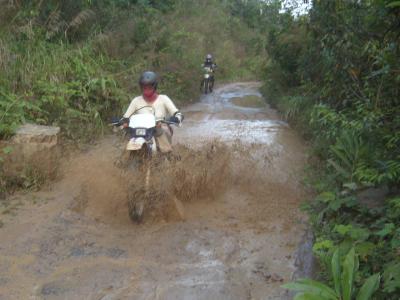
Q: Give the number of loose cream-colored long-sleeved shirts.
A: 1